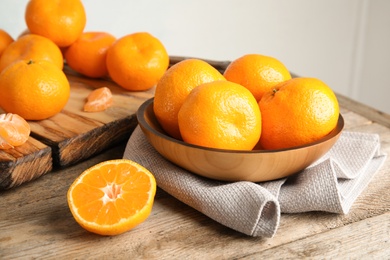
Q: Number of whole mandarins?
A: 10